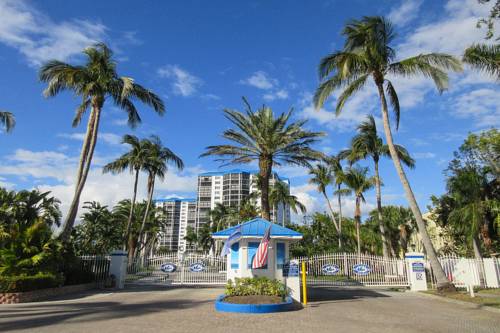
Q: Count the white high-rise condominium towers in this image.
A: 2